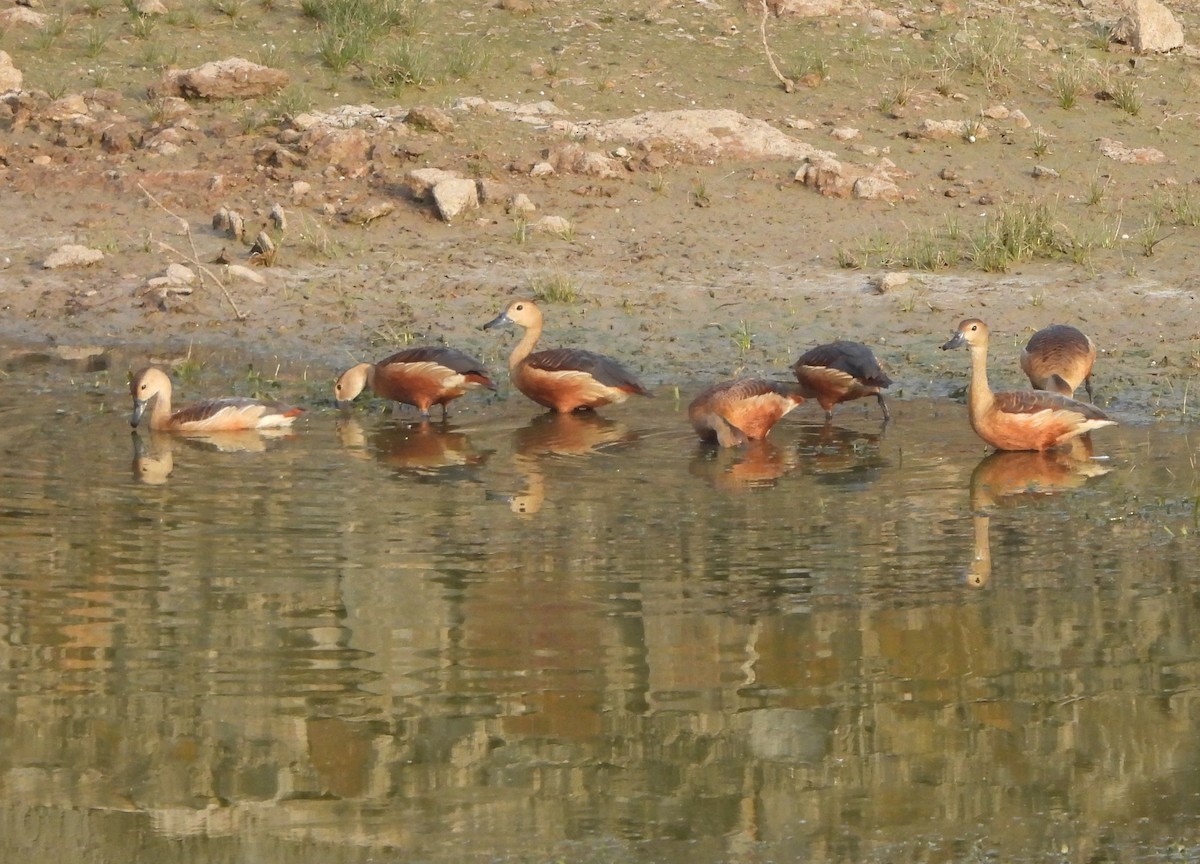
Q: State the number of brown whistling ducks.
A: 7